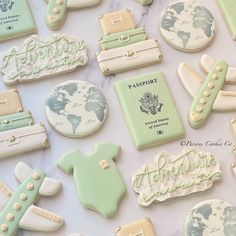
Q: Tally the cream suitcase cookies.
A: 2